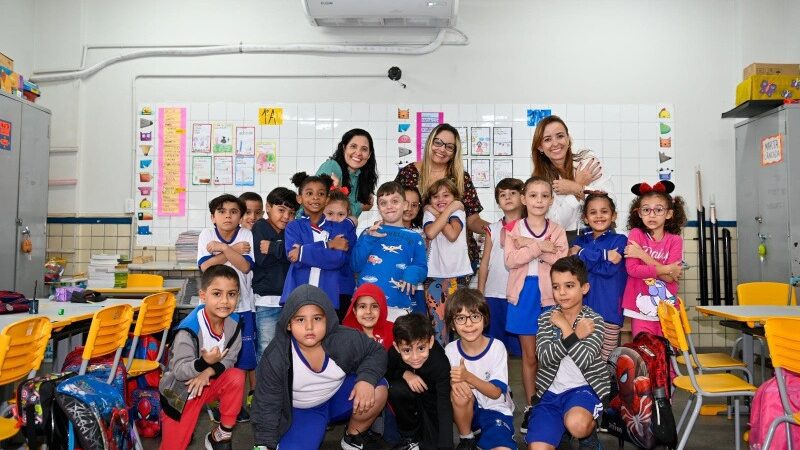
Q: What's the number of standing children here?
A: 12